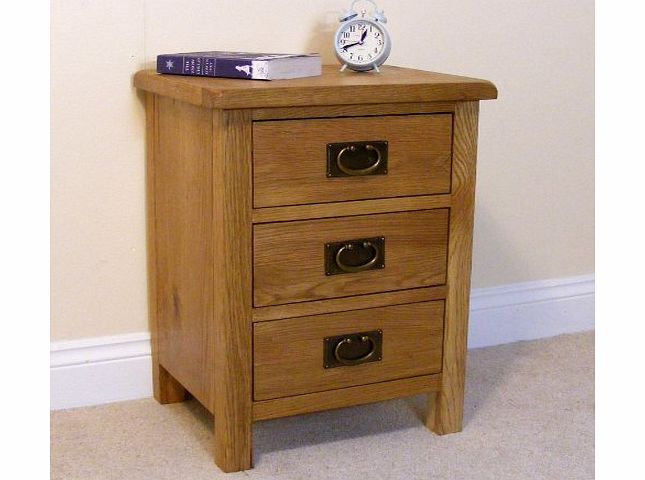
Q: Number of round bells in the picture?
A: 2